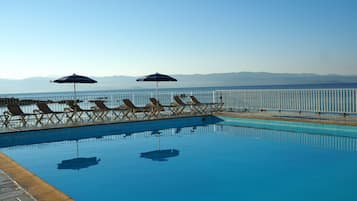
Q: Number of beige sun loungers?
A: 8